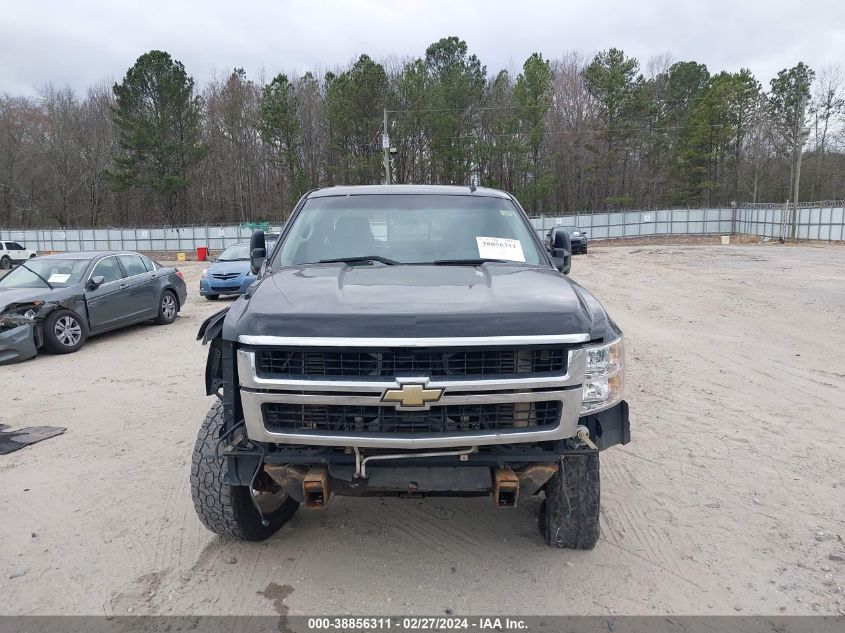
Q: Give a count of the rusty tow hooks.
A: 2